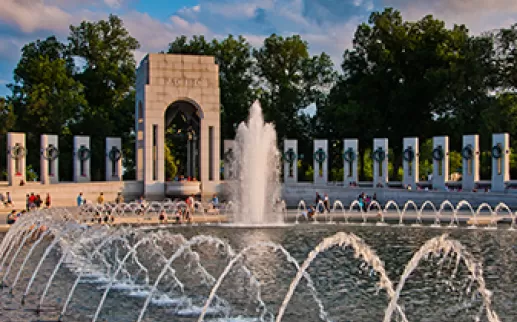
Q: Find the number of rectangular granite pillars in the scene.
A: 13